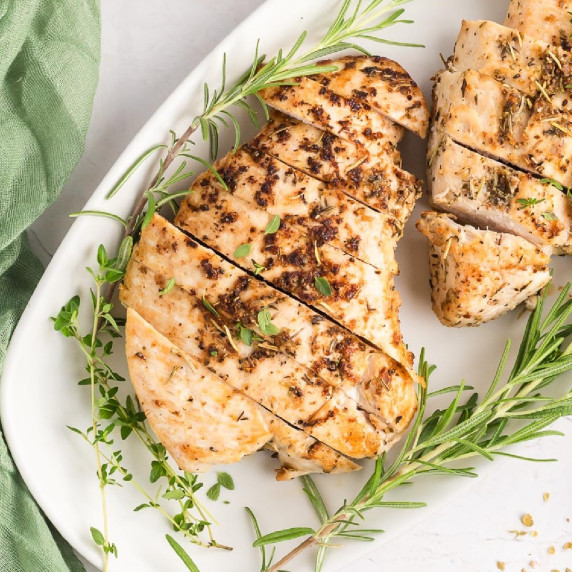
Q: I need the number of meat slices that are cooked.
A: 13